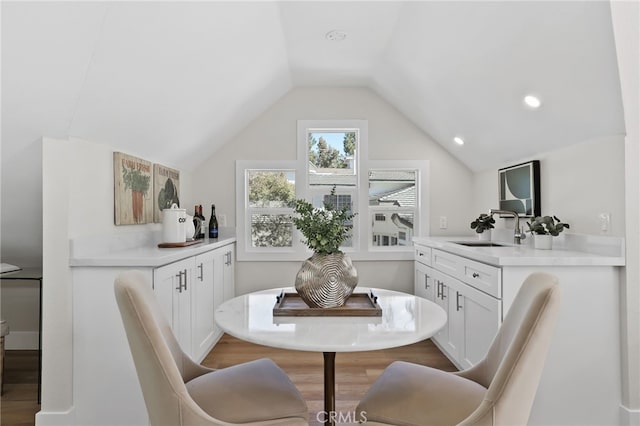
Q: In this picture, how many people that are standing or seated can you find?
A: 0